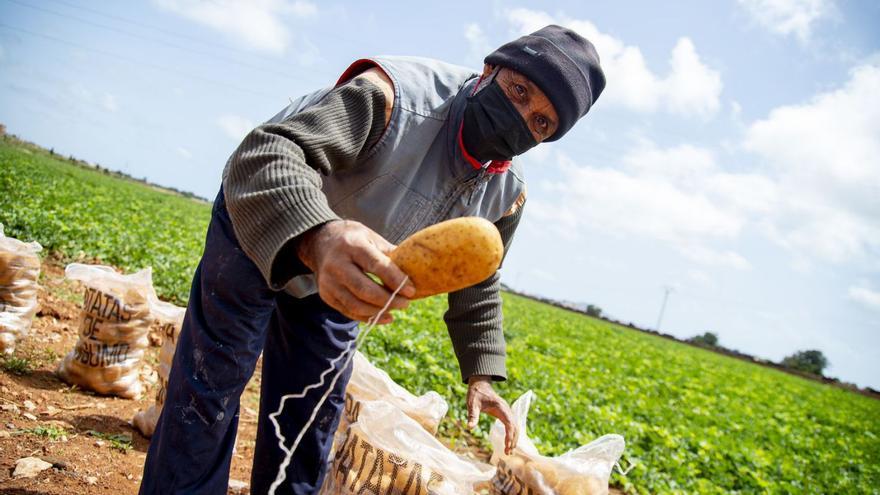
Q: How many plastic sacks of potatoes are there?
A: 6